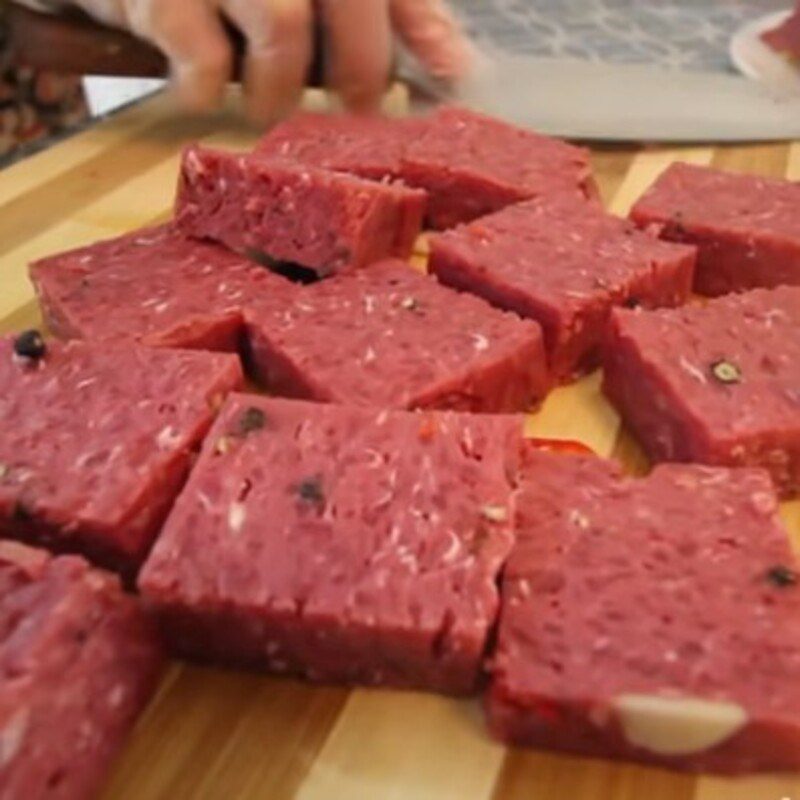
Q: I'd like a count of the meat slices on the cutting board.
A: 12